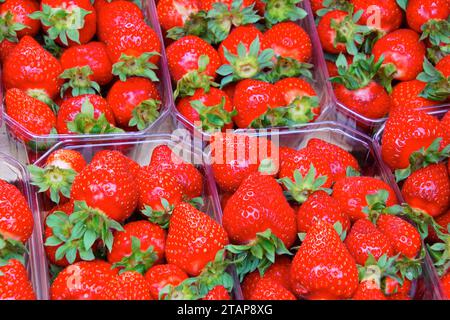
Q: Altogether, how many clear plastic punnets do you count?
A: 7